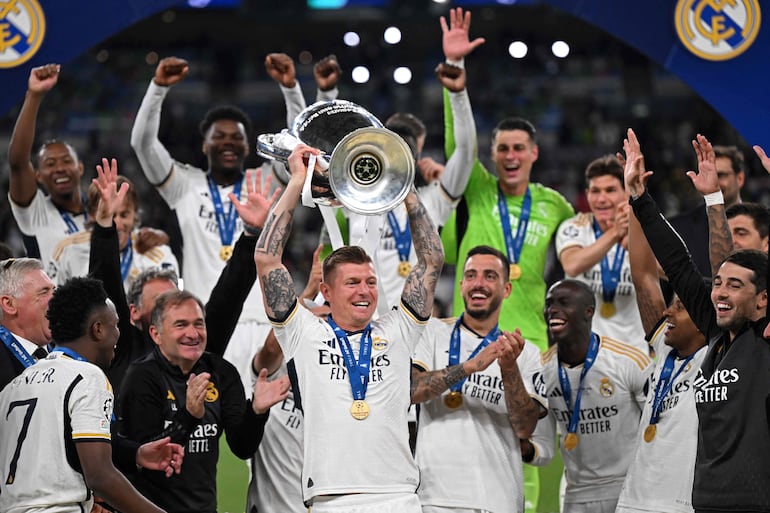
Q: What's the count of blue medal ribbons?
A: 12